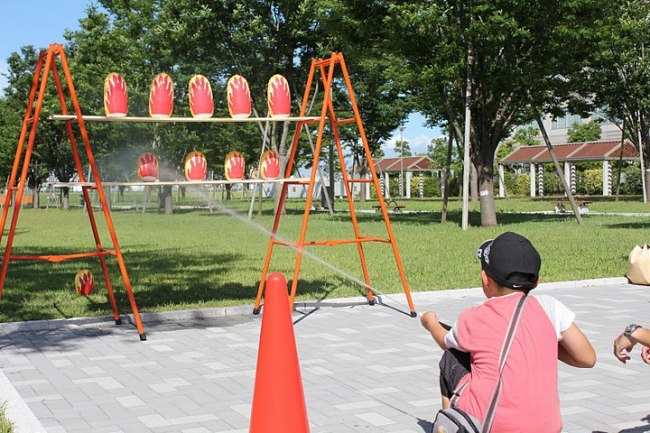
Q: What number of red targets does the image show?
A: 10